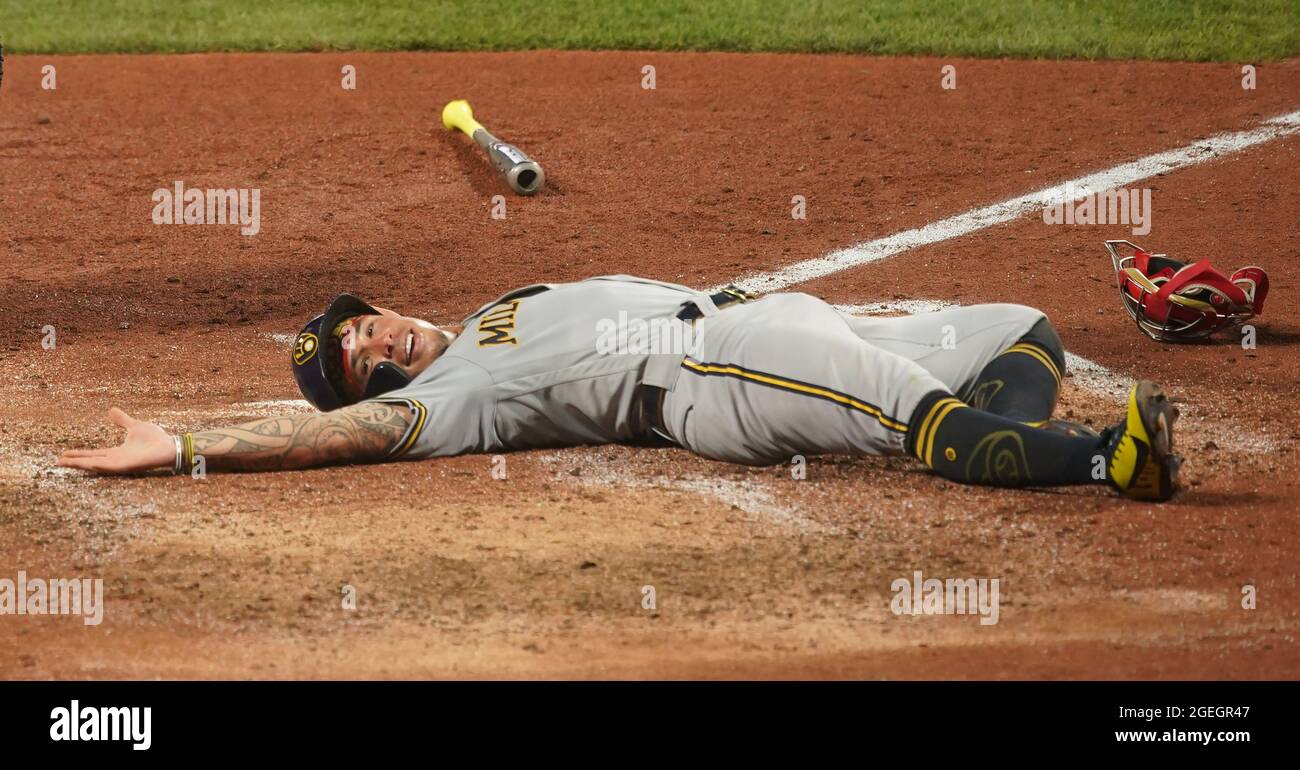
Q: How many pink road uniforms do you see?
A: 0